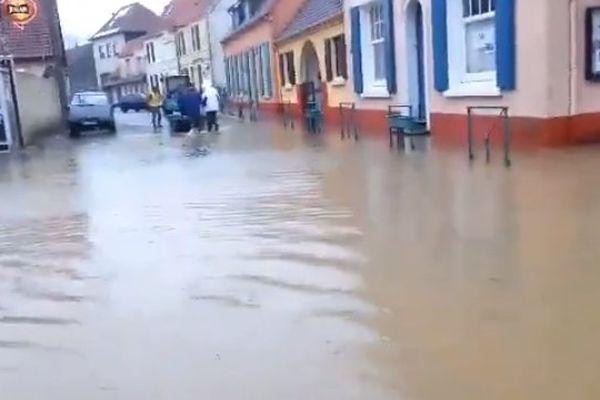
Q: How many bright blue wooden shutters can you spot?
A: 4